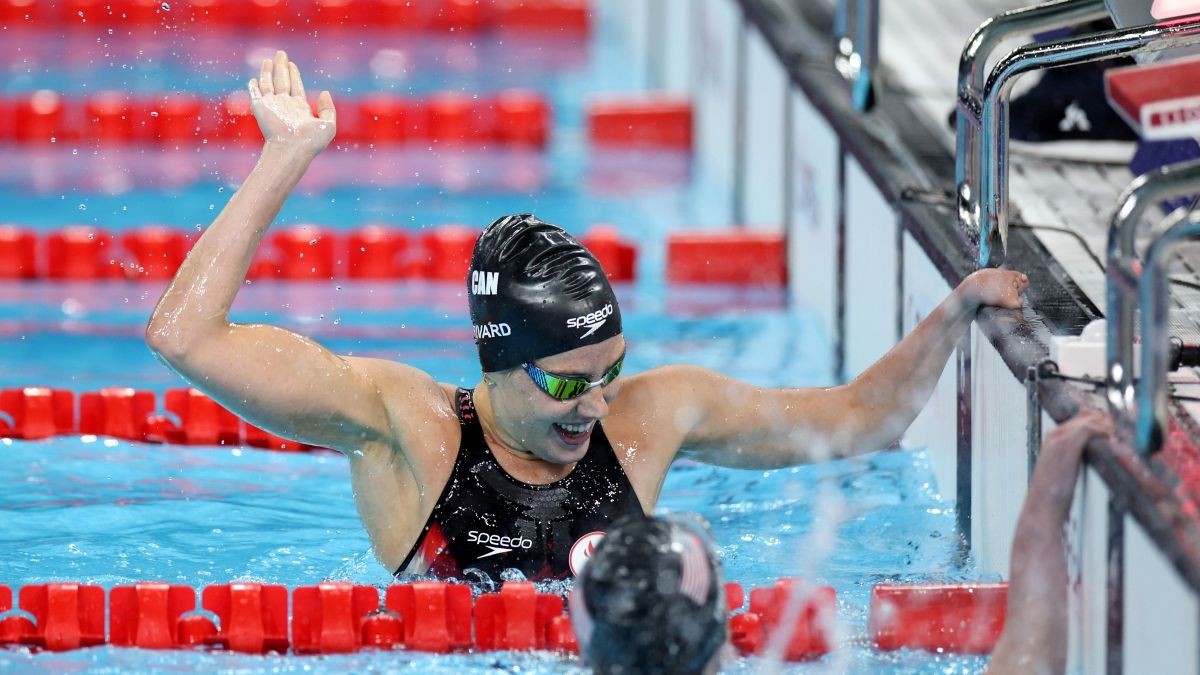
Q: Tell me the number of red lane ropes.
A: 5